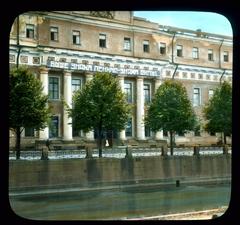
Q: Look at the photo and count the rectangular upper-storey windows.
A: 11